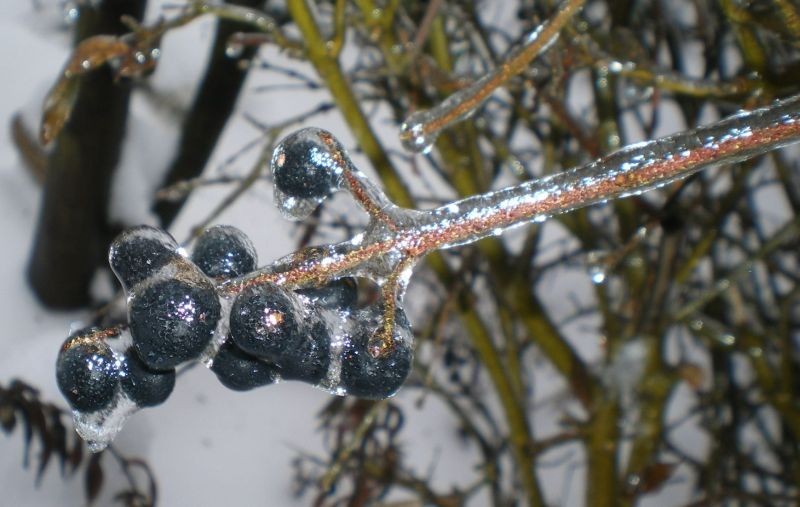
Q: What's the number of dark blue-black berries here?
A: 11